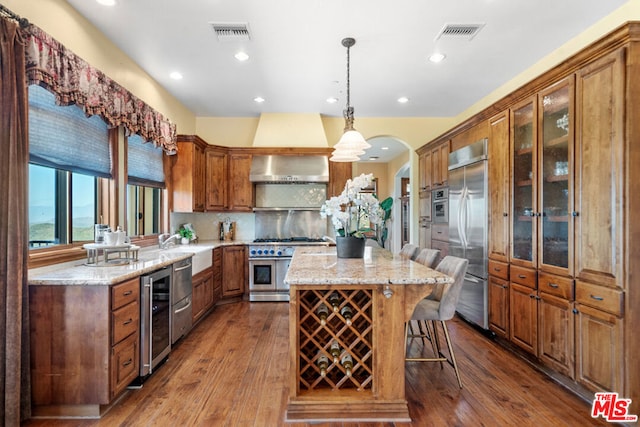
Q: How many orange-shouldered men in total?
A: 0